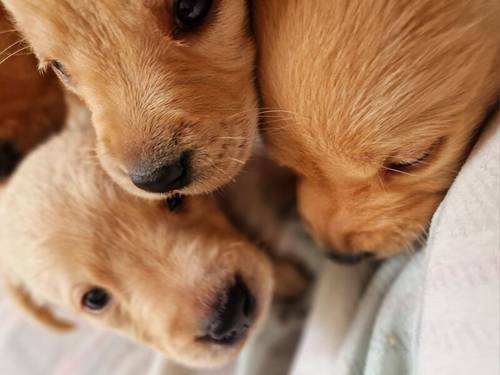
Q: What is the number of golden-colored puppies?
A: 3